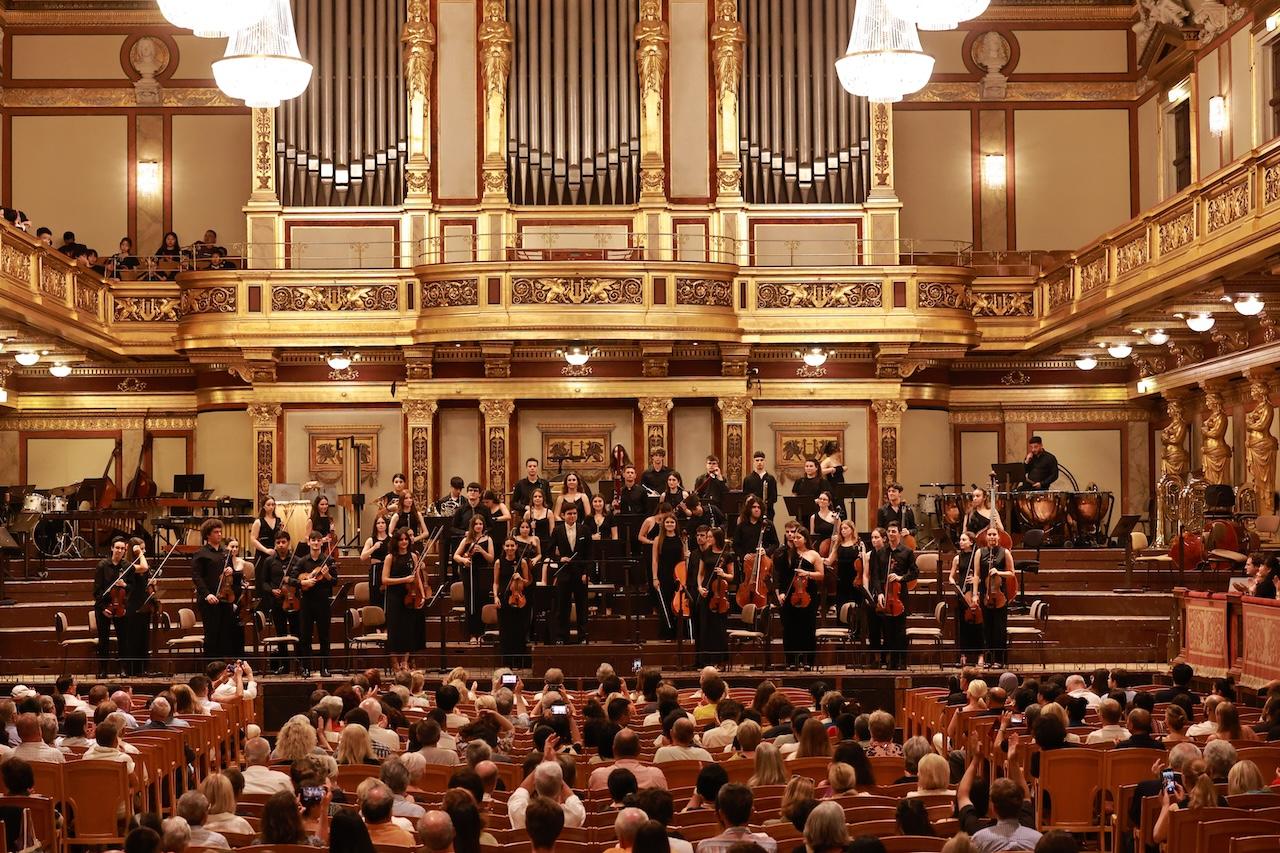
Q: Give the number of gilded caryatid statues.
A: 7